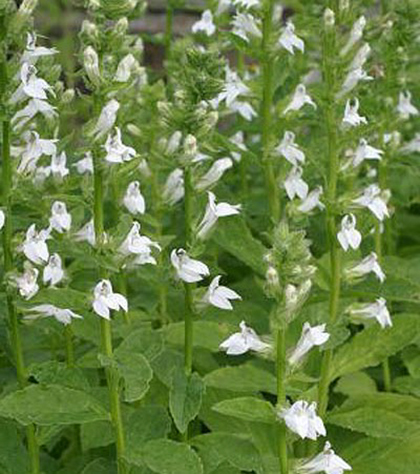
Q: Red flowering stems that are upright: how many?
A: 0